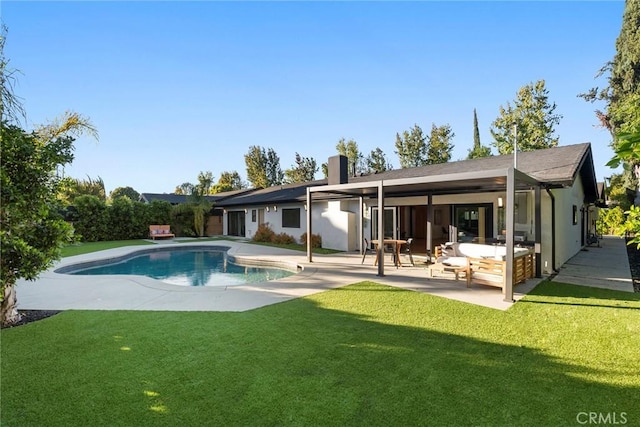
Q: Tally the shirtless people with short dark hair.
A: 0